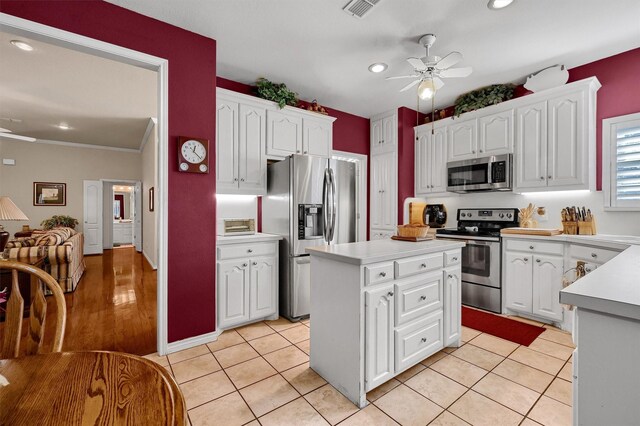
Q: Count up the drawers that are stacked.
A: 3